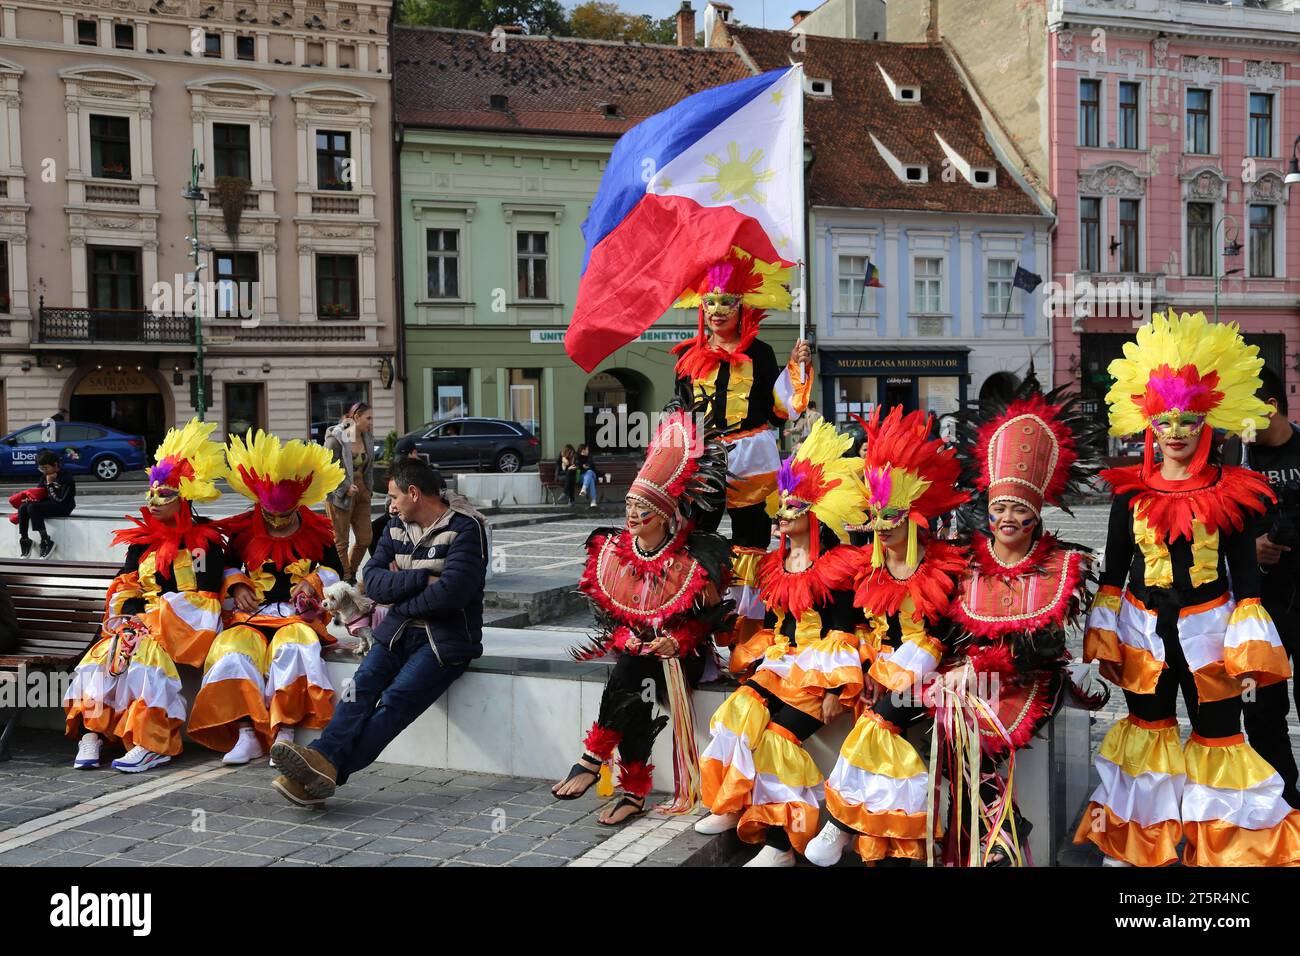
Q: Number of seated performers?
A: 6